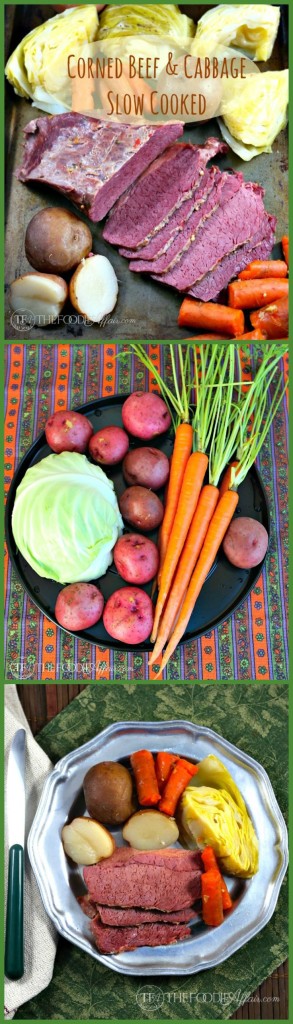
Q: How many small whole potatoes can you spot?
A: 11